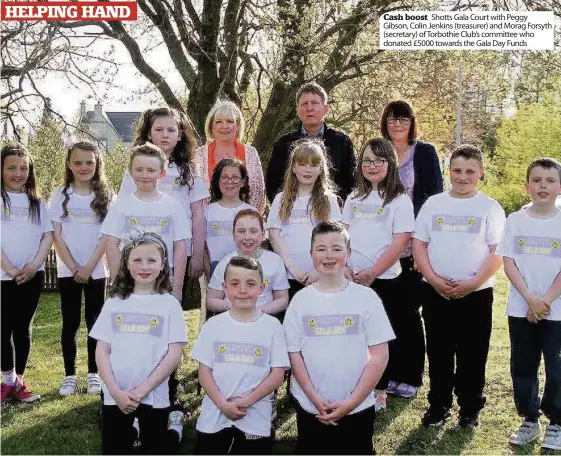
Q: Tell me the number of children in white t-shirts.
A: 13